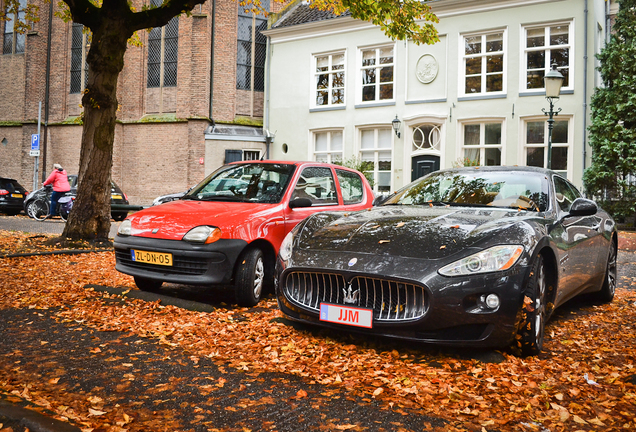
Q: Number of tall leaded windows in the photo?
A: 4